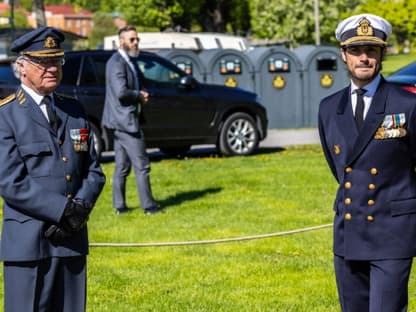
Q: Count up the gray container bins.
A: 4